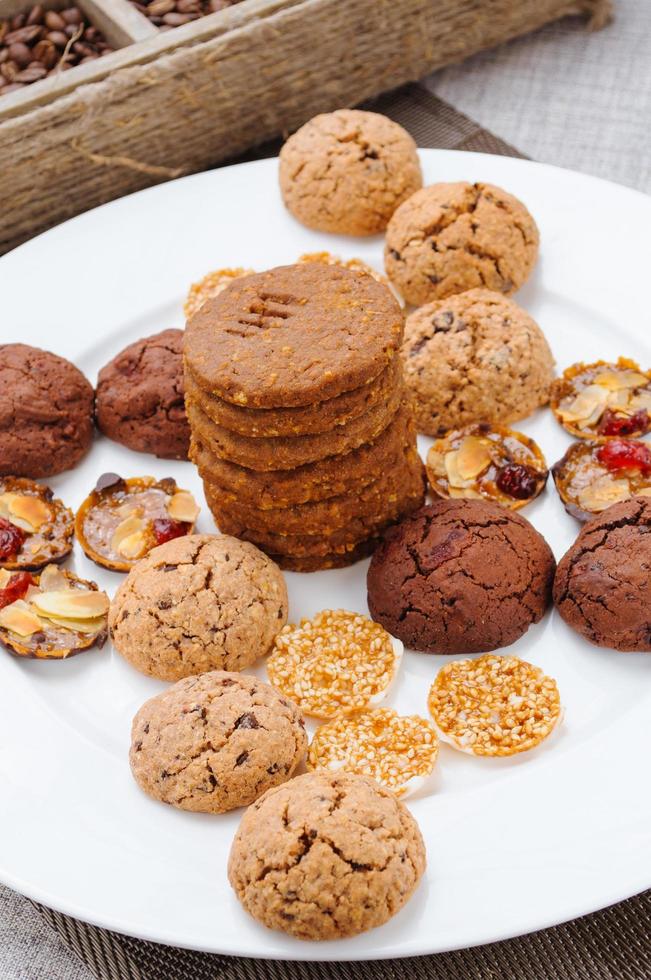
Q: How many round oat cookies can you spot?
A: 6